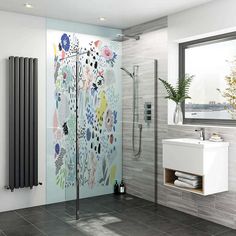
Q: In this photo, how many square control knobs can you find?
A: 3